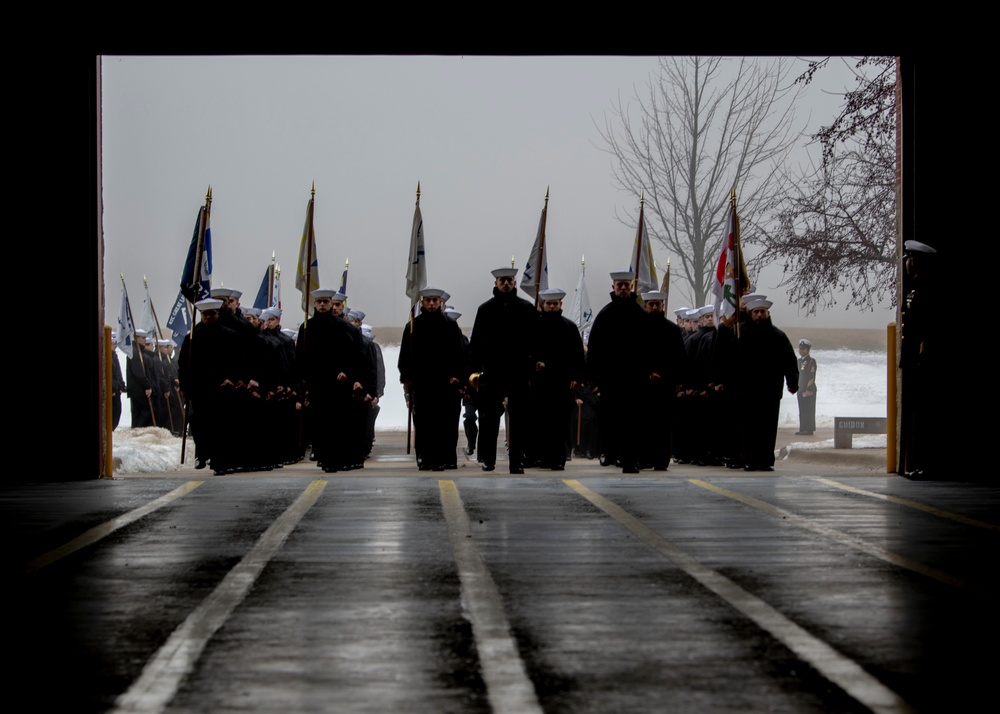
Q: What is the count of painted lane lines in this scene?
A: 6